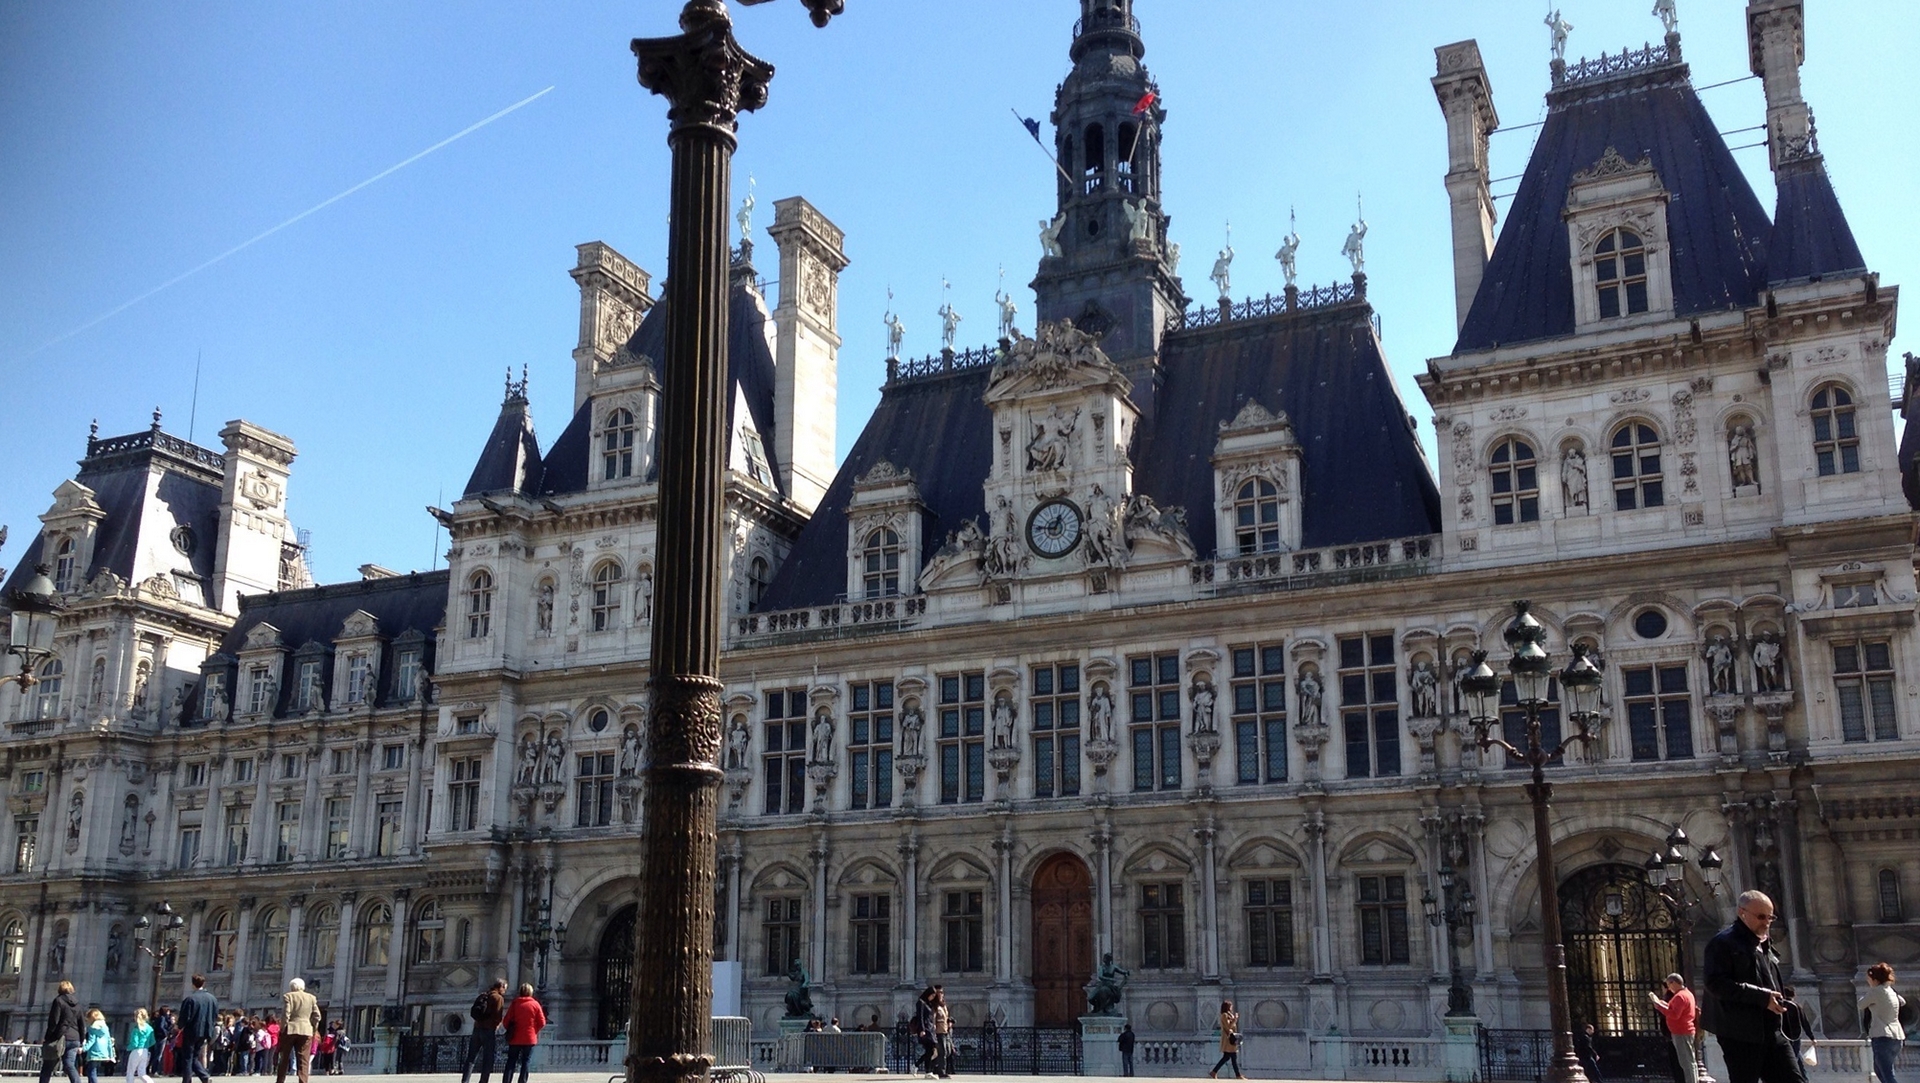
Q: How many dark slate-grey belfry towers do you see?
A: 1